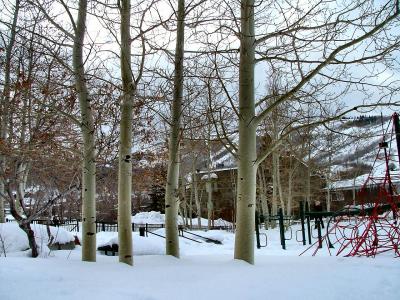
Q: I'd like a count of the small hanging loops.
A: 4